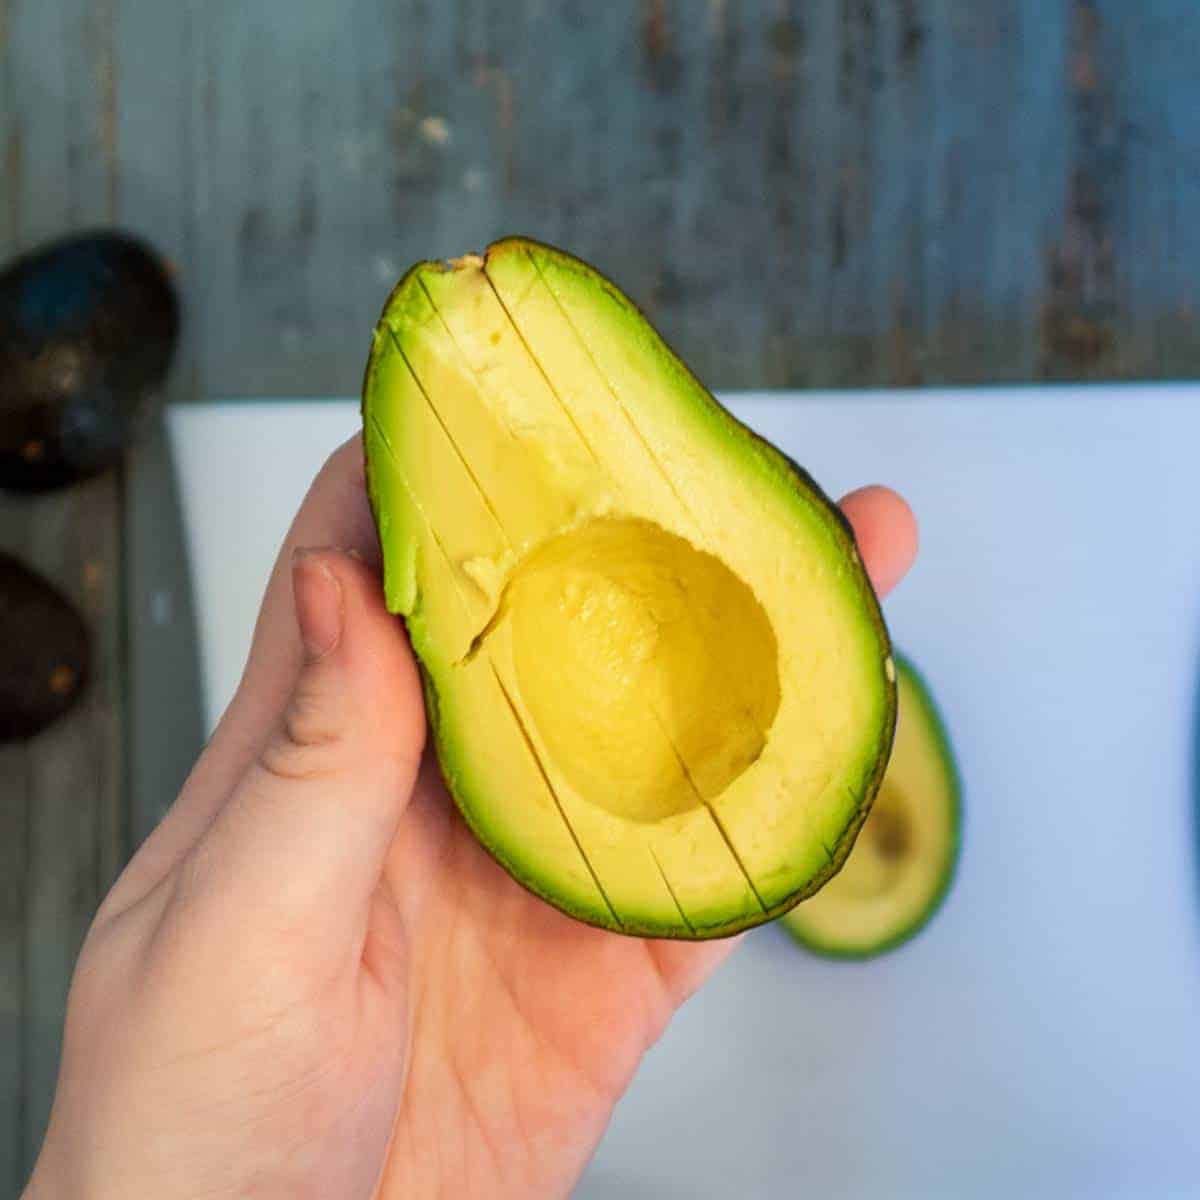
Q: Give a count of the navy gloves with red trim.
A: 0